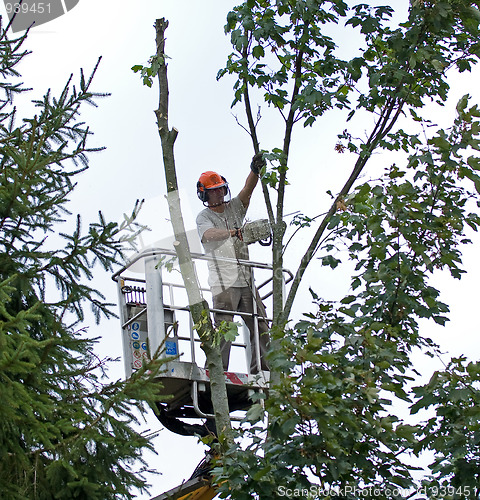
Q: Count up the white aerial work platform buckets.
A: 1